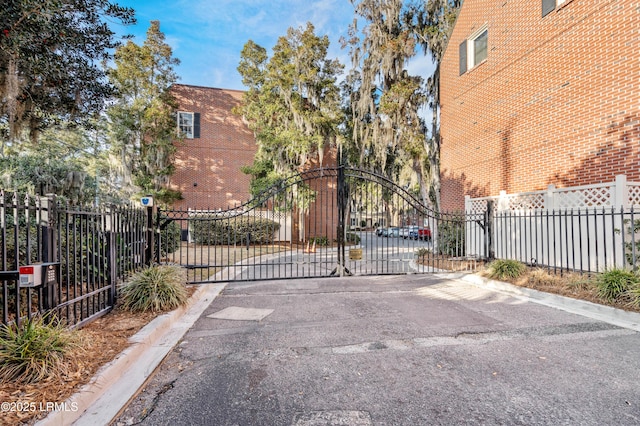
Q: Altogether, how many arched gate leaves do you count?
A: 2